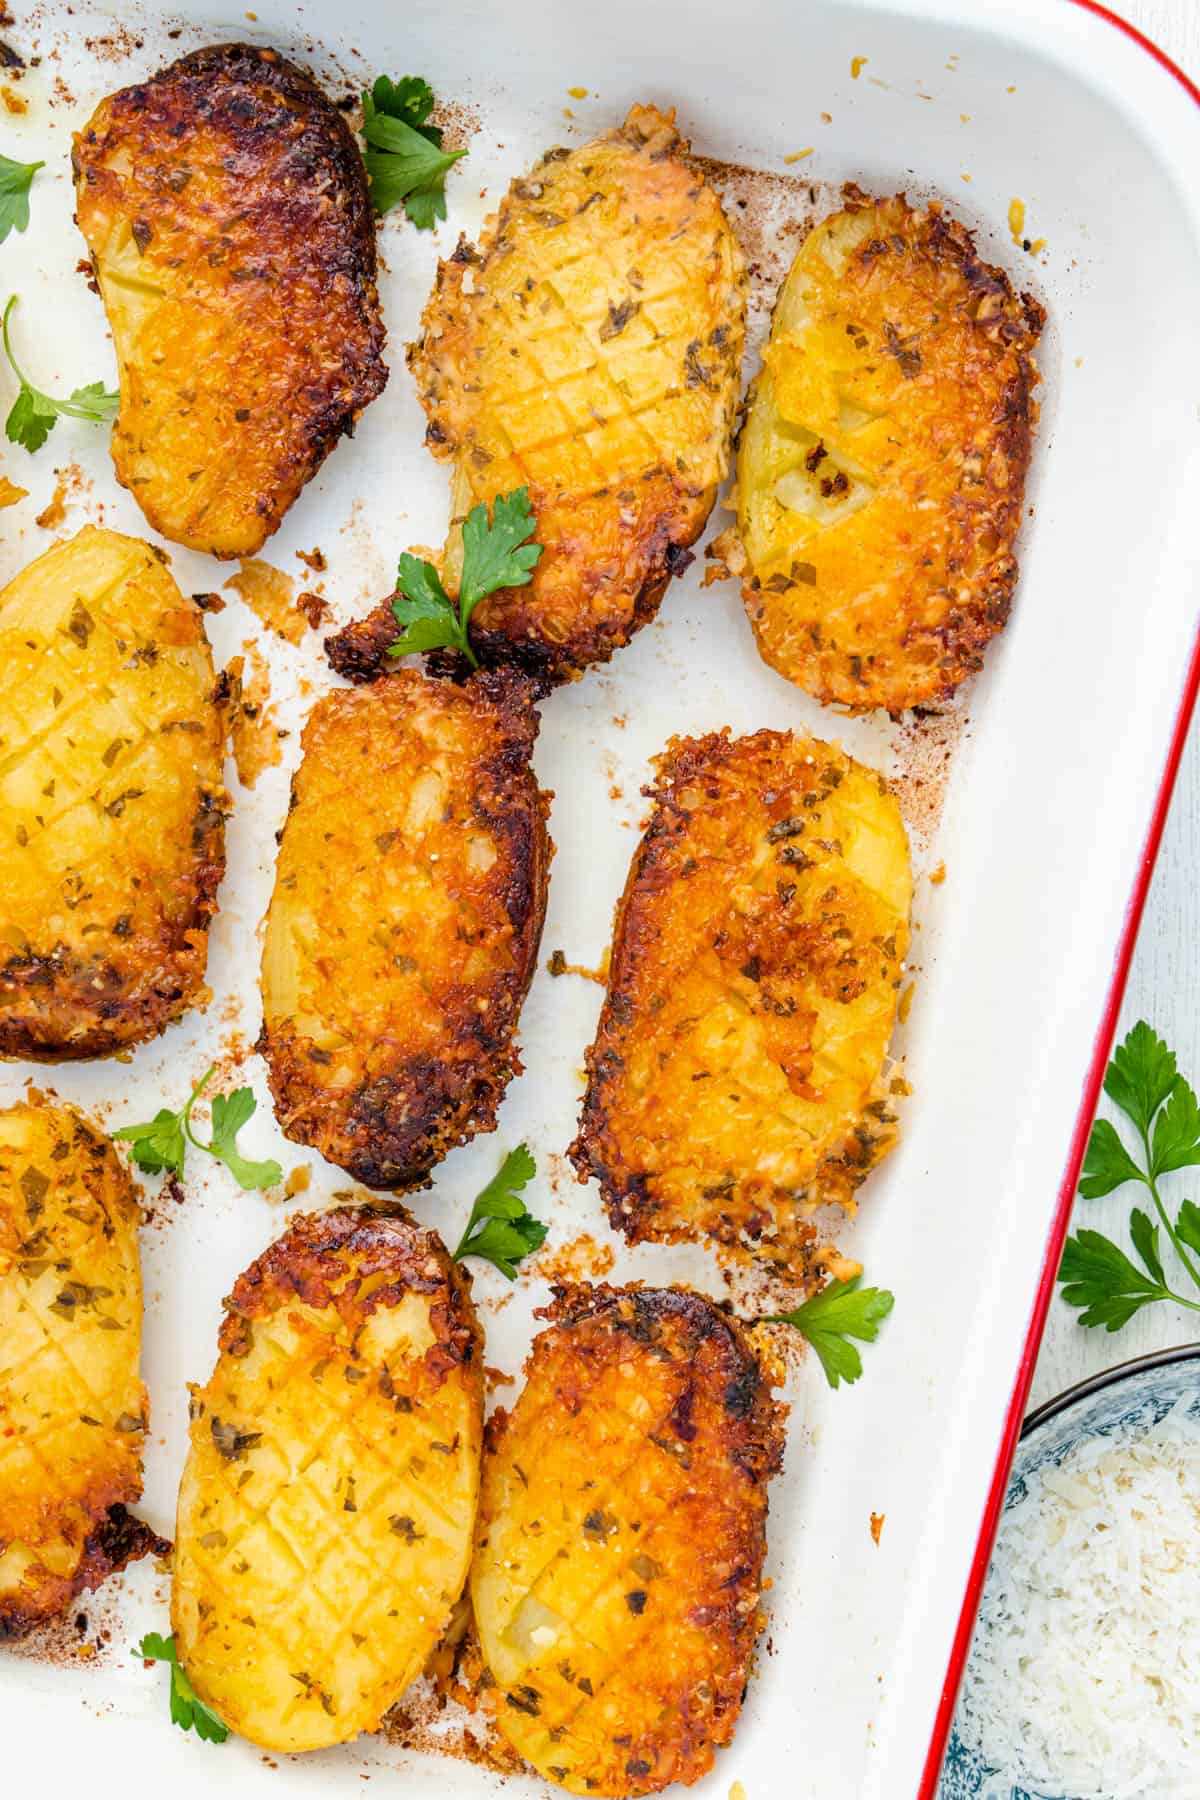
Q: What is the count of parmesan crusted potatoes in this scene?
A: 9